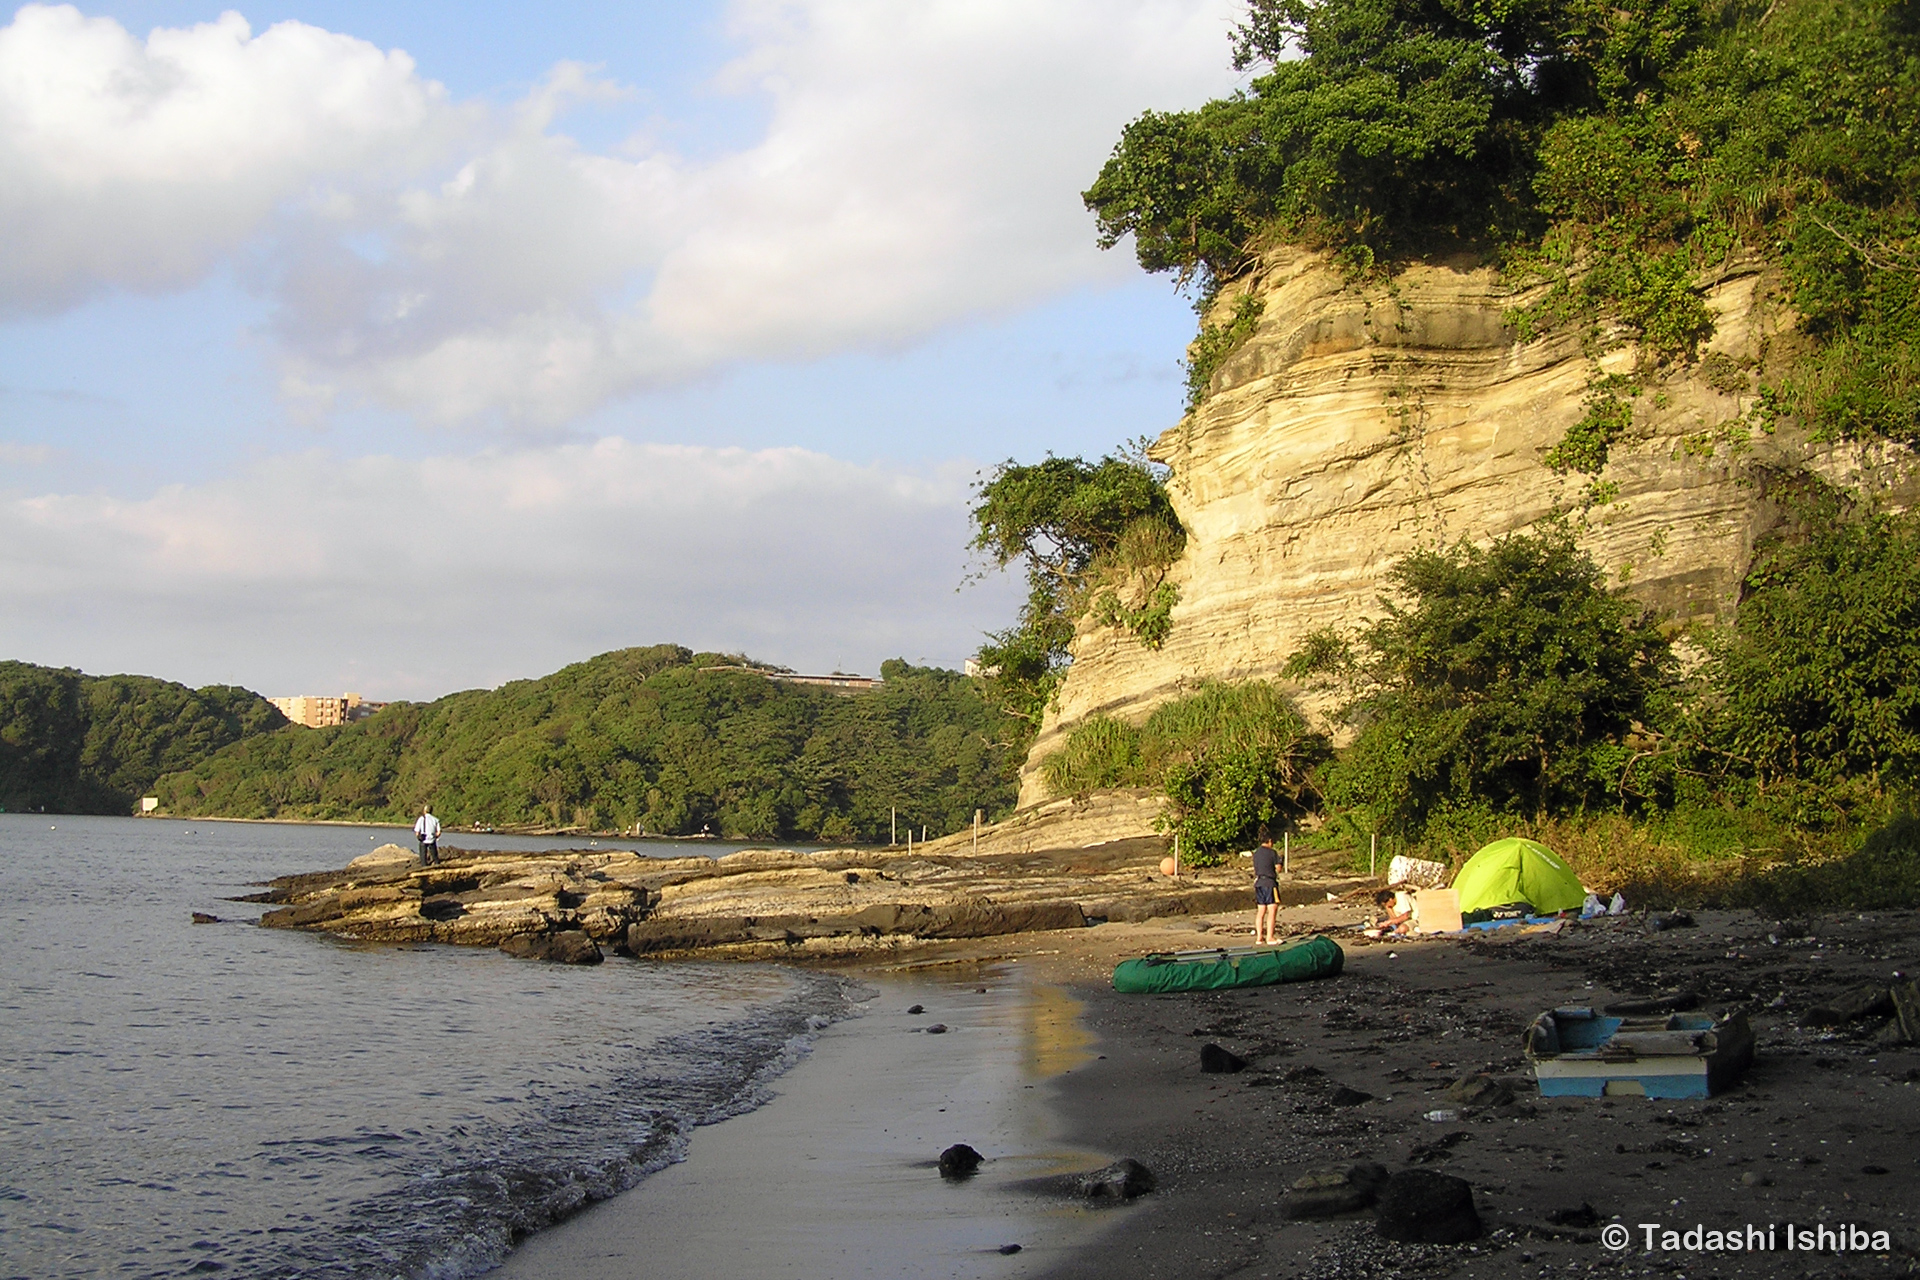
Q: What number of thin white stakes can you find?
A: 7